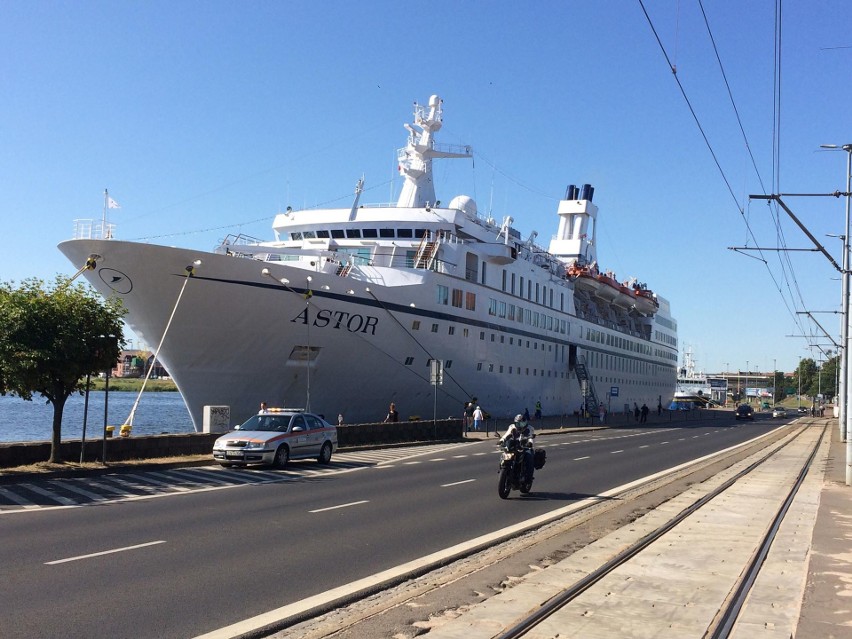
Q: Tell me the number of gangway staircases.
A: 1